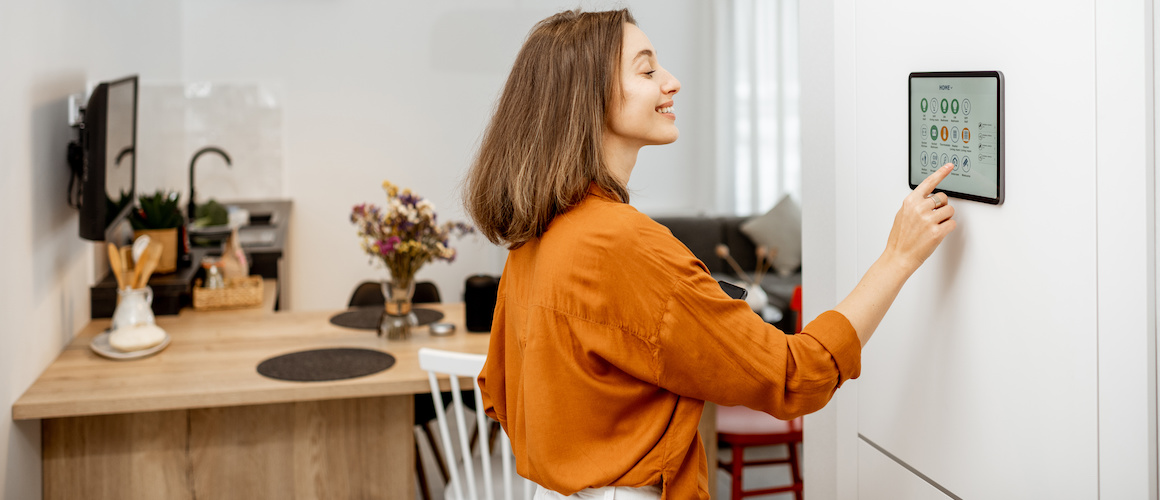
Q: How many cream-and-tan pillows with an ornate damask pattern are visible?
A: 0